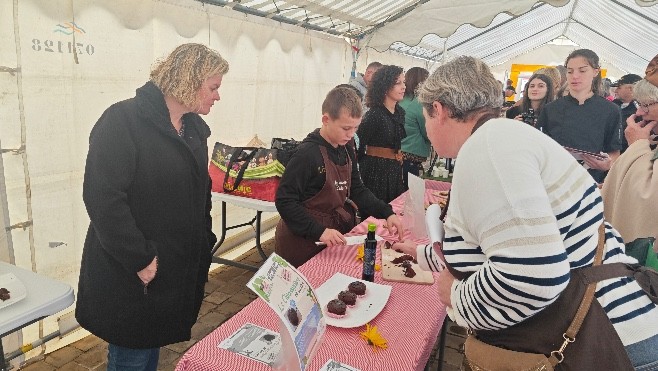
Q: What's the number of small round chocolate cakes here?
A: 3